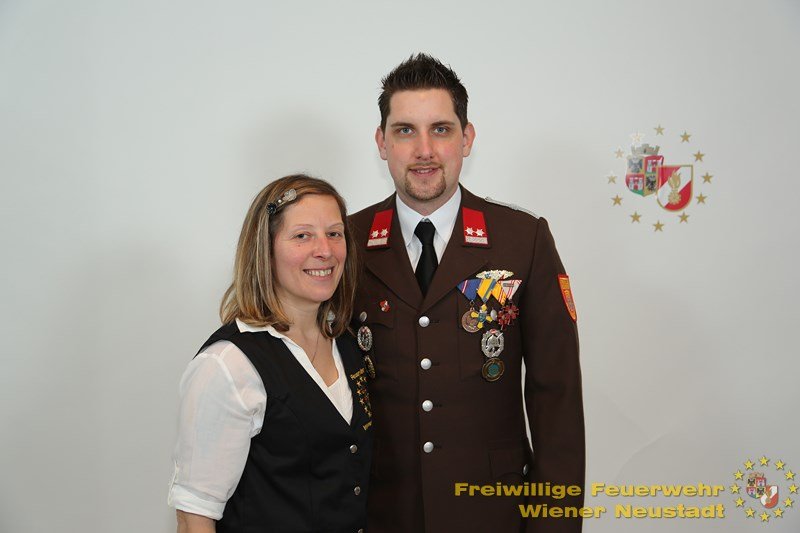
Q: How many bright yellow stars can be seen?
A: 12